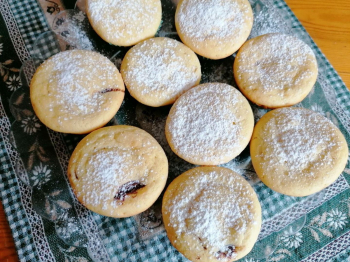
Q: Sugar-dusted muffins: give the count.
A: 9